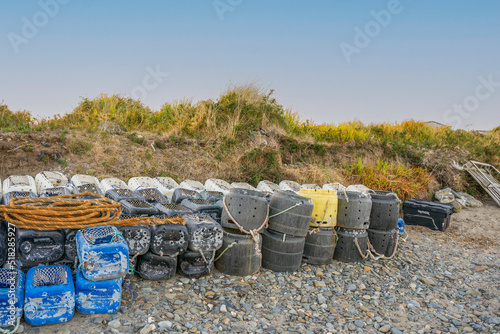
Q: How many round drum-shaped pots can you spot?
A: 10